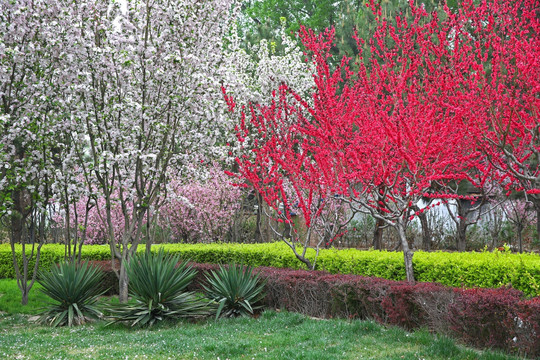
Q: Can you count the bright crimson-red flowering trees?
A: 3